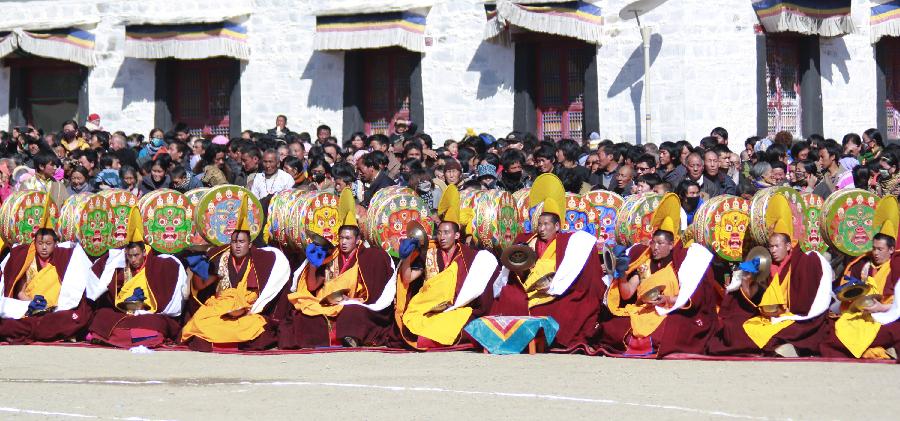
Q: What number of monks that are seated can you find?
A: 9